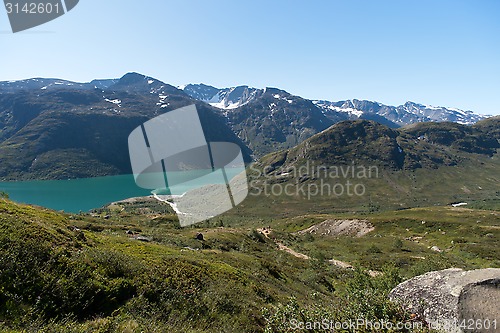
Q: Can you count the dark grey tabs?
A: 2